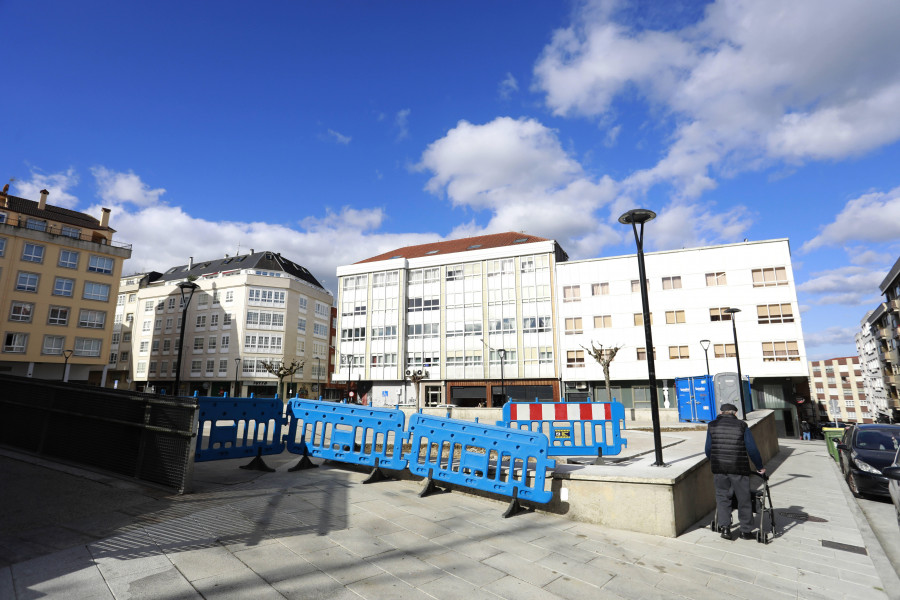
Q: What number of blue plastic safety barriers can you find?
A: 4